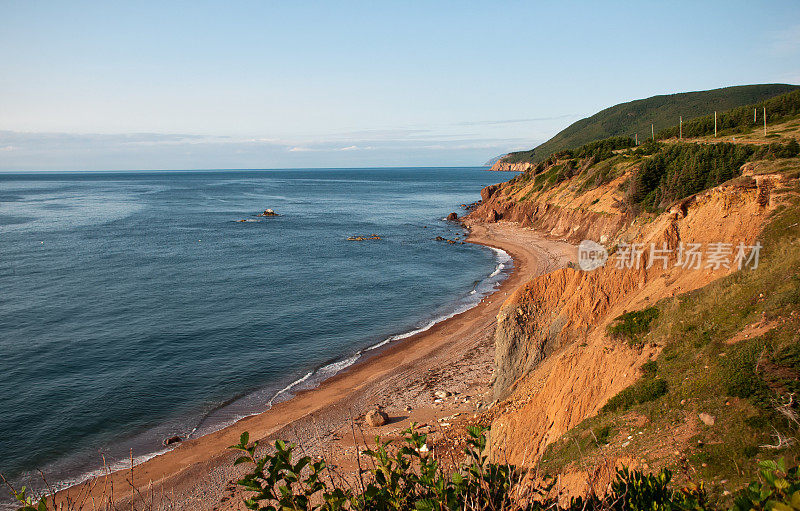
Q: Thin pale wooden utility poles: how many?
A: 6